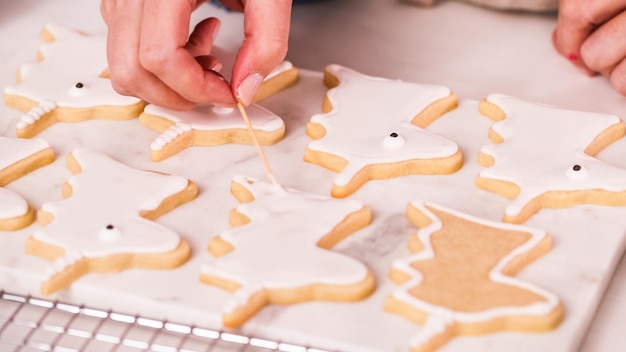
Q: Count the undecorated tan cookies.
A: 1